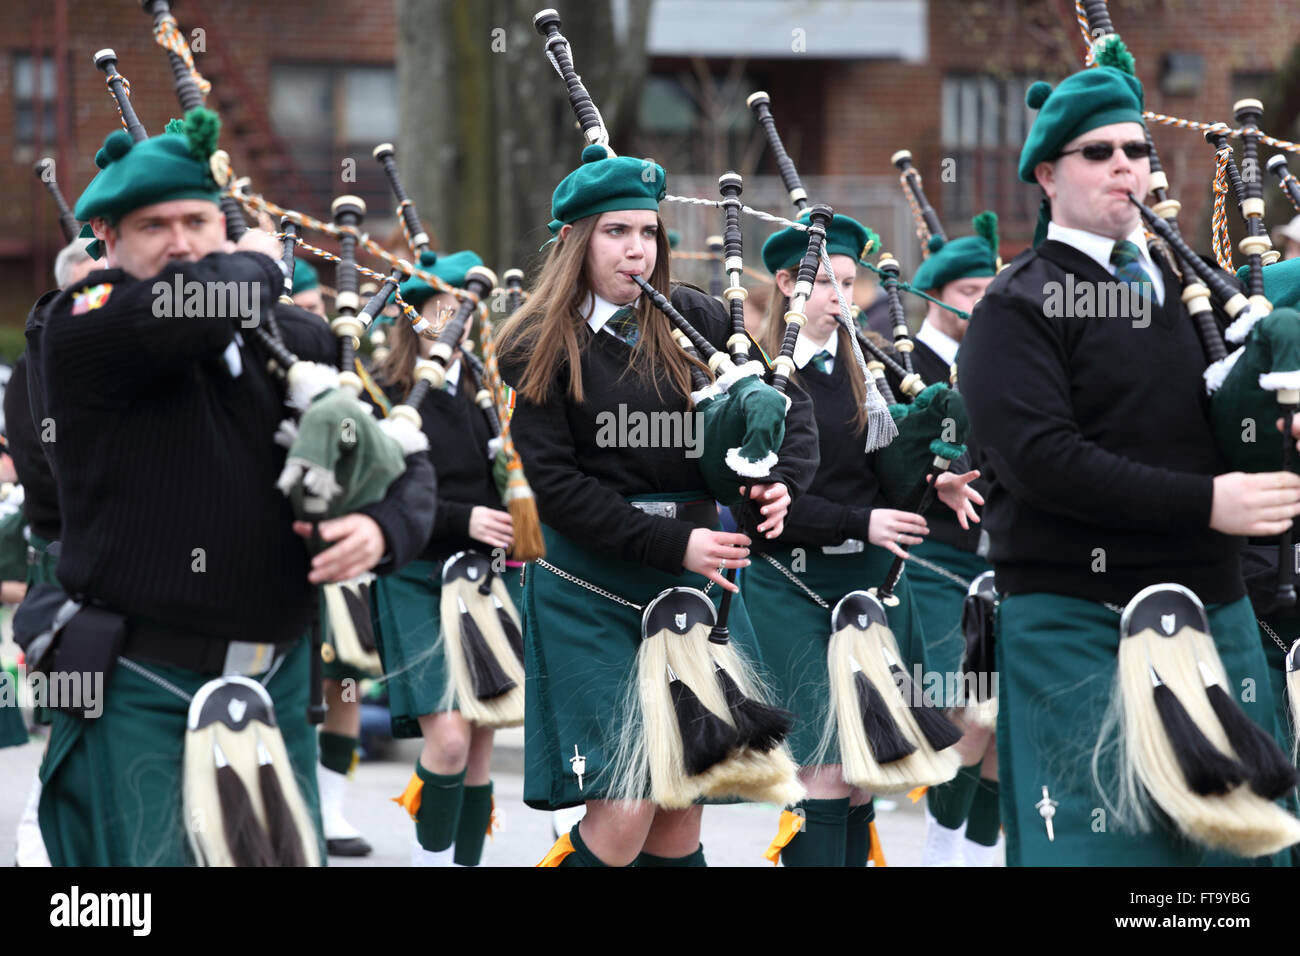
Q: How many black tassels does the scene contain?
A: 12